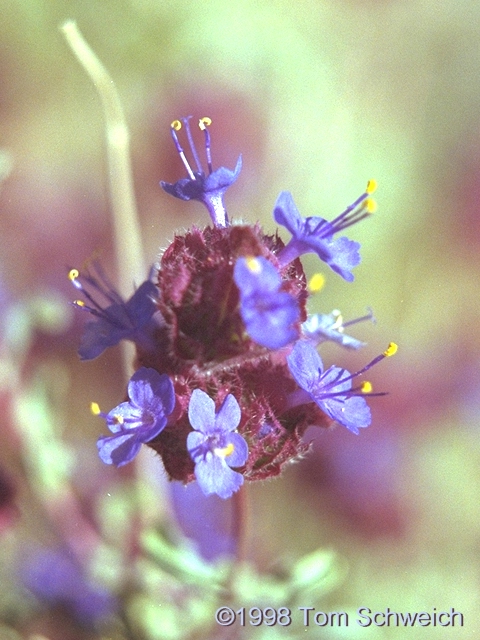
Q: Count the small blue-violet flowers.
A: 8